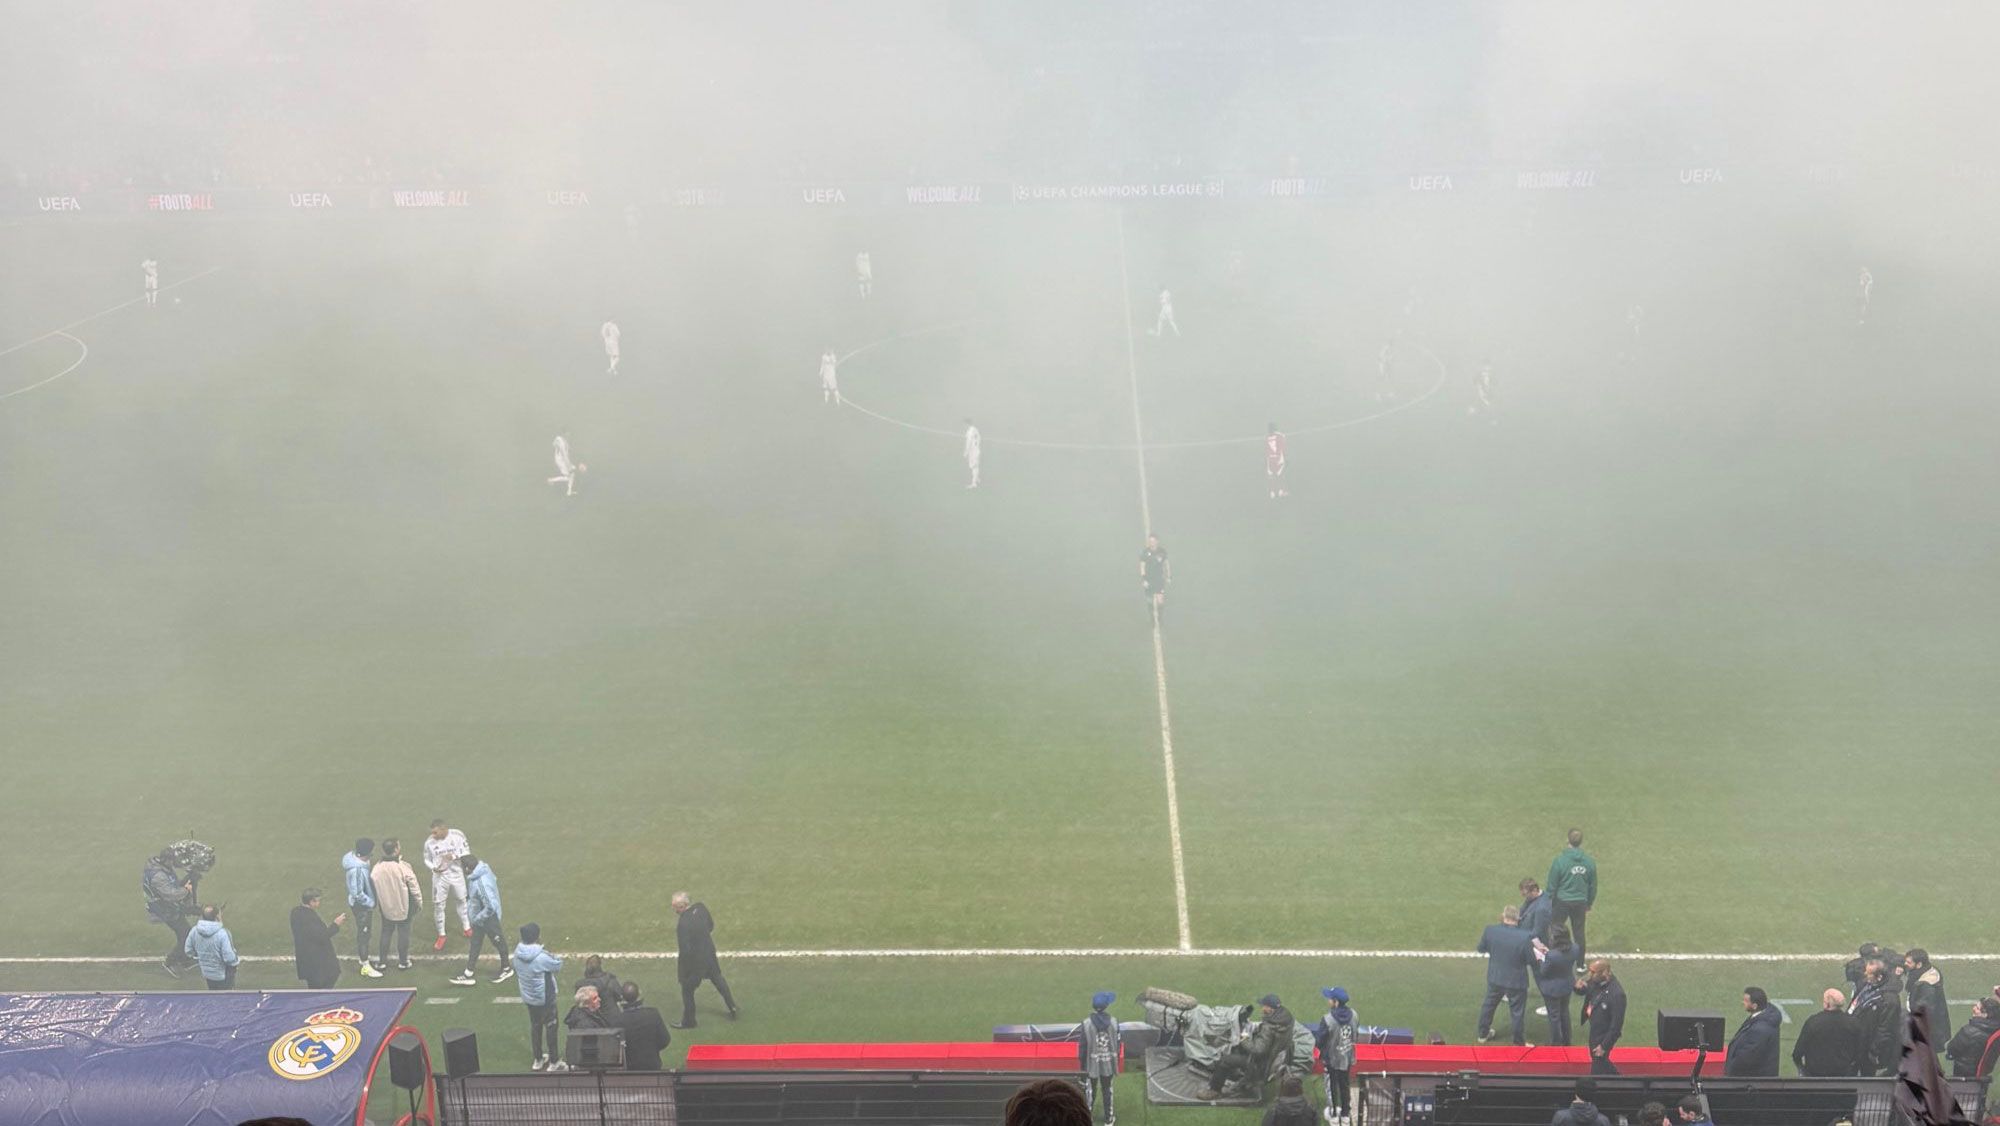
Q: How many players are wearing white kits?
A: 8